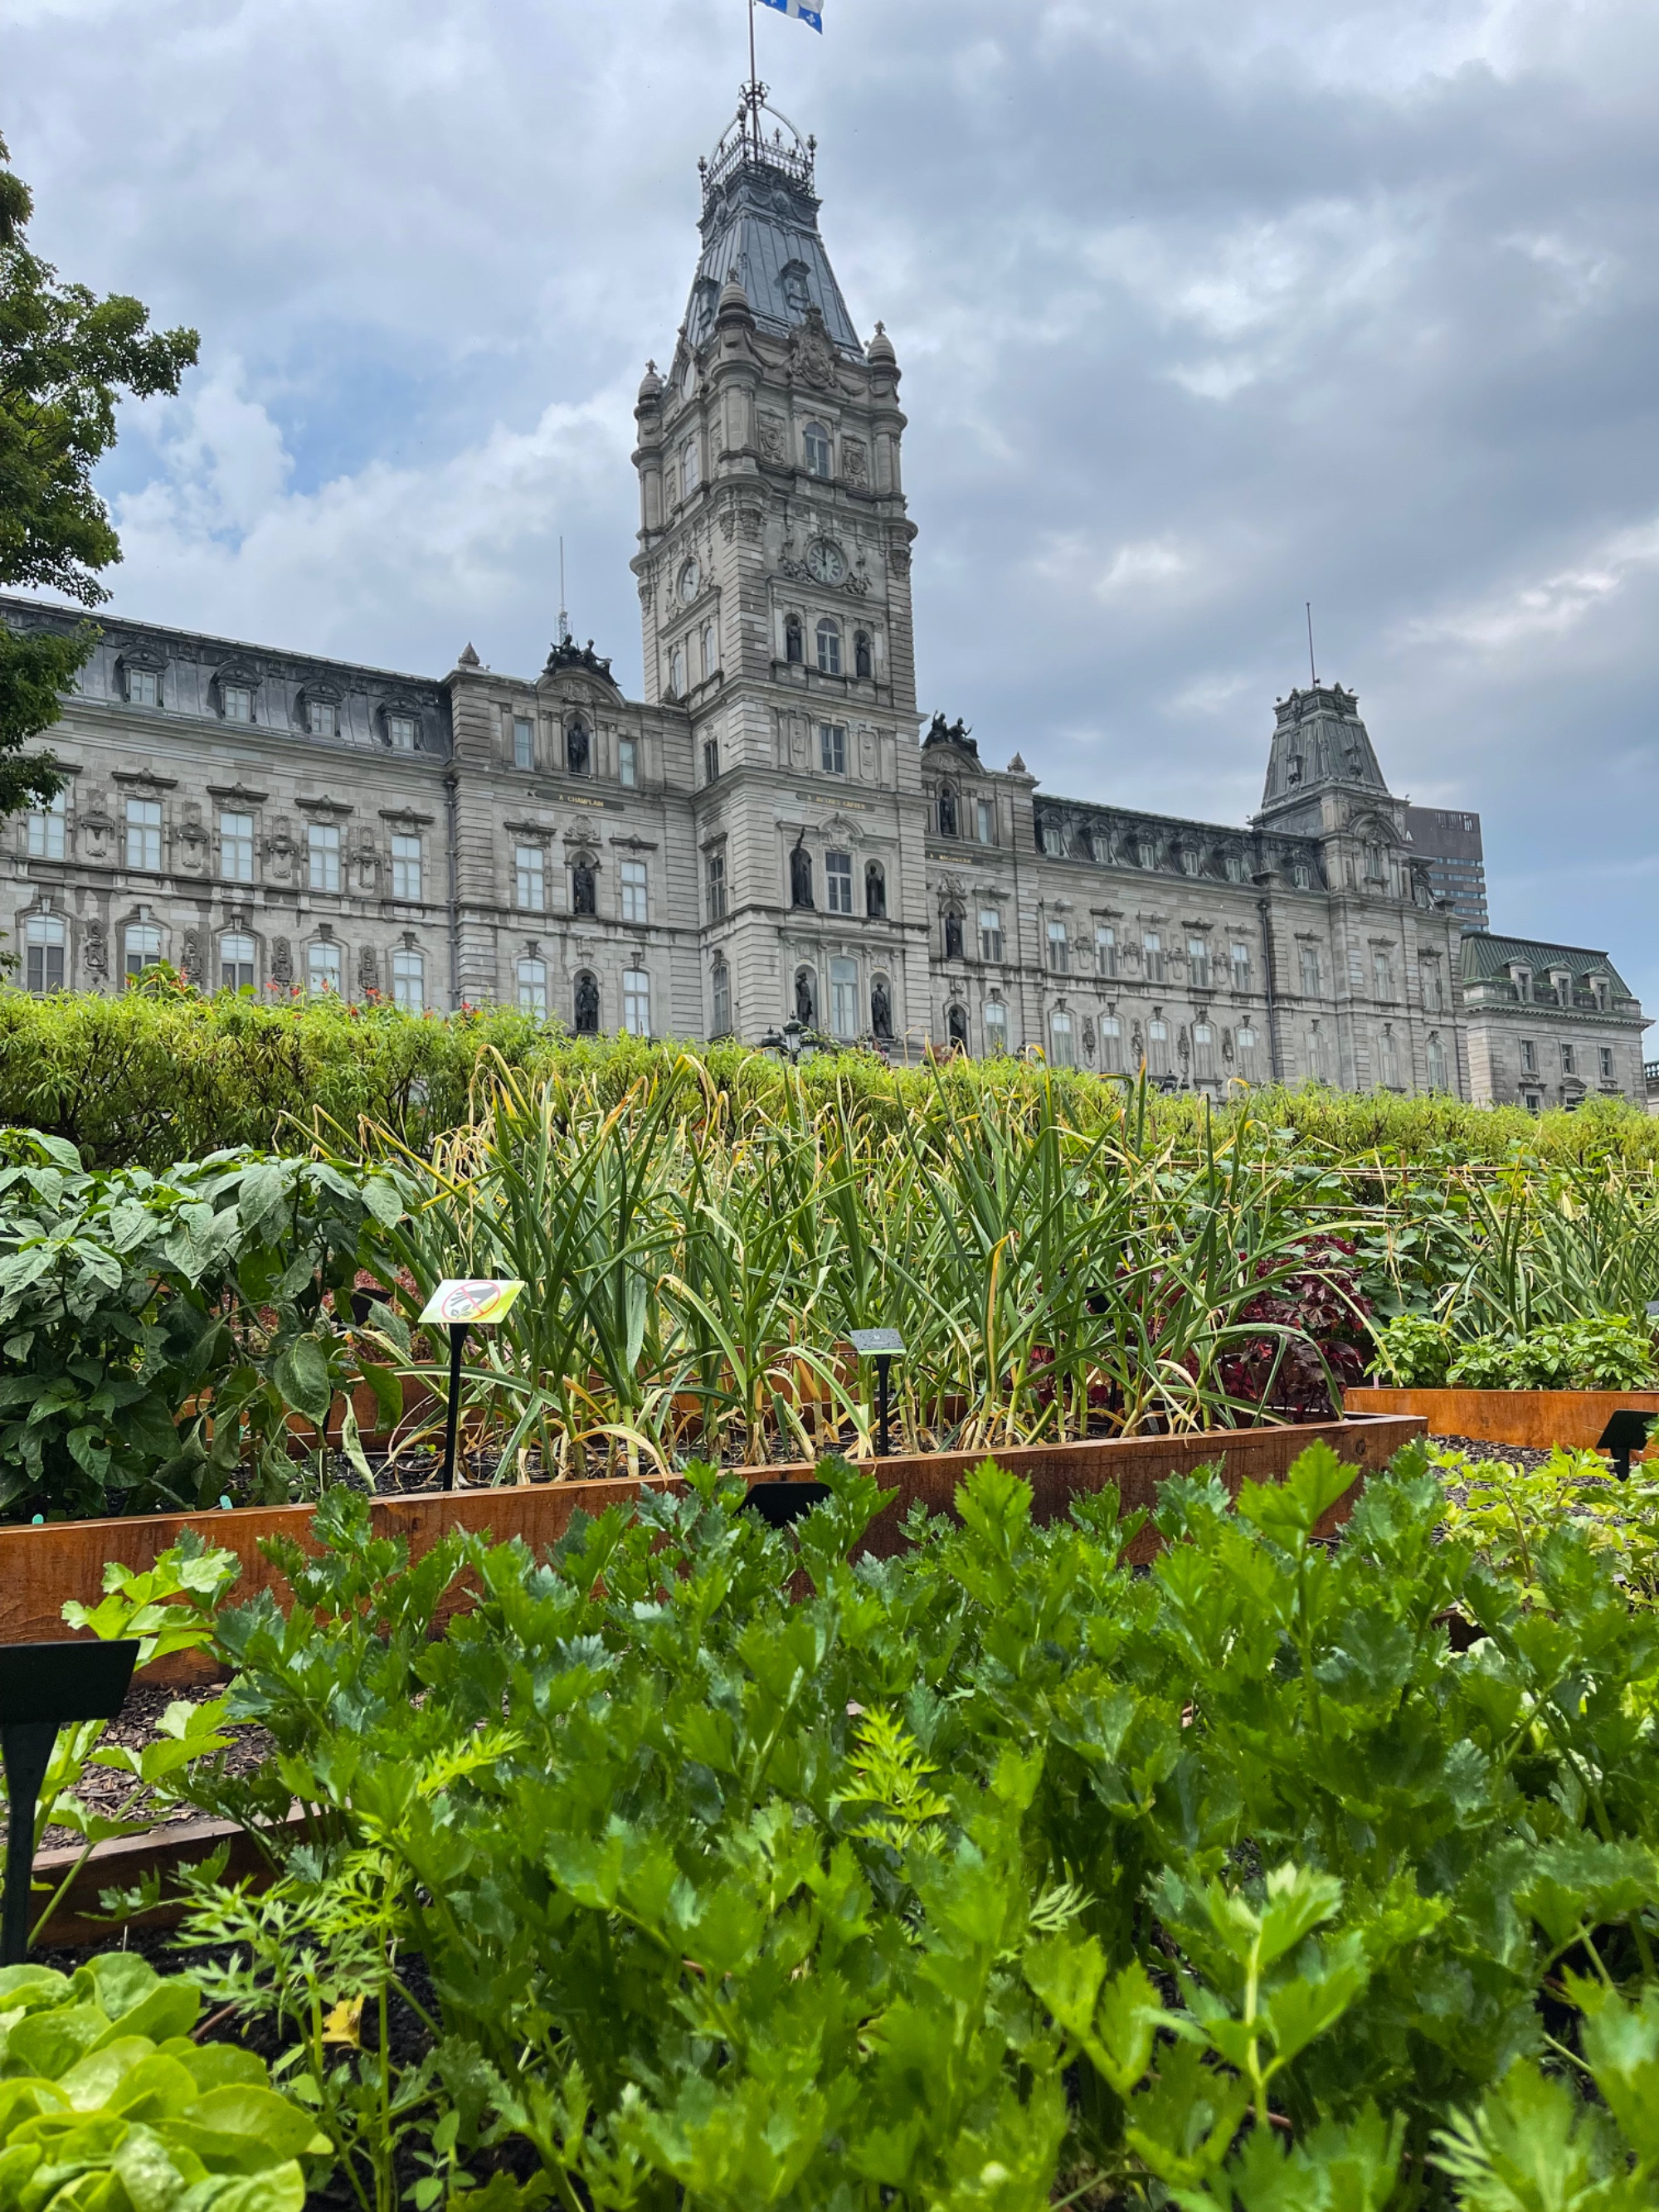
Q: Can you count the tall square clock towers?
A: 1